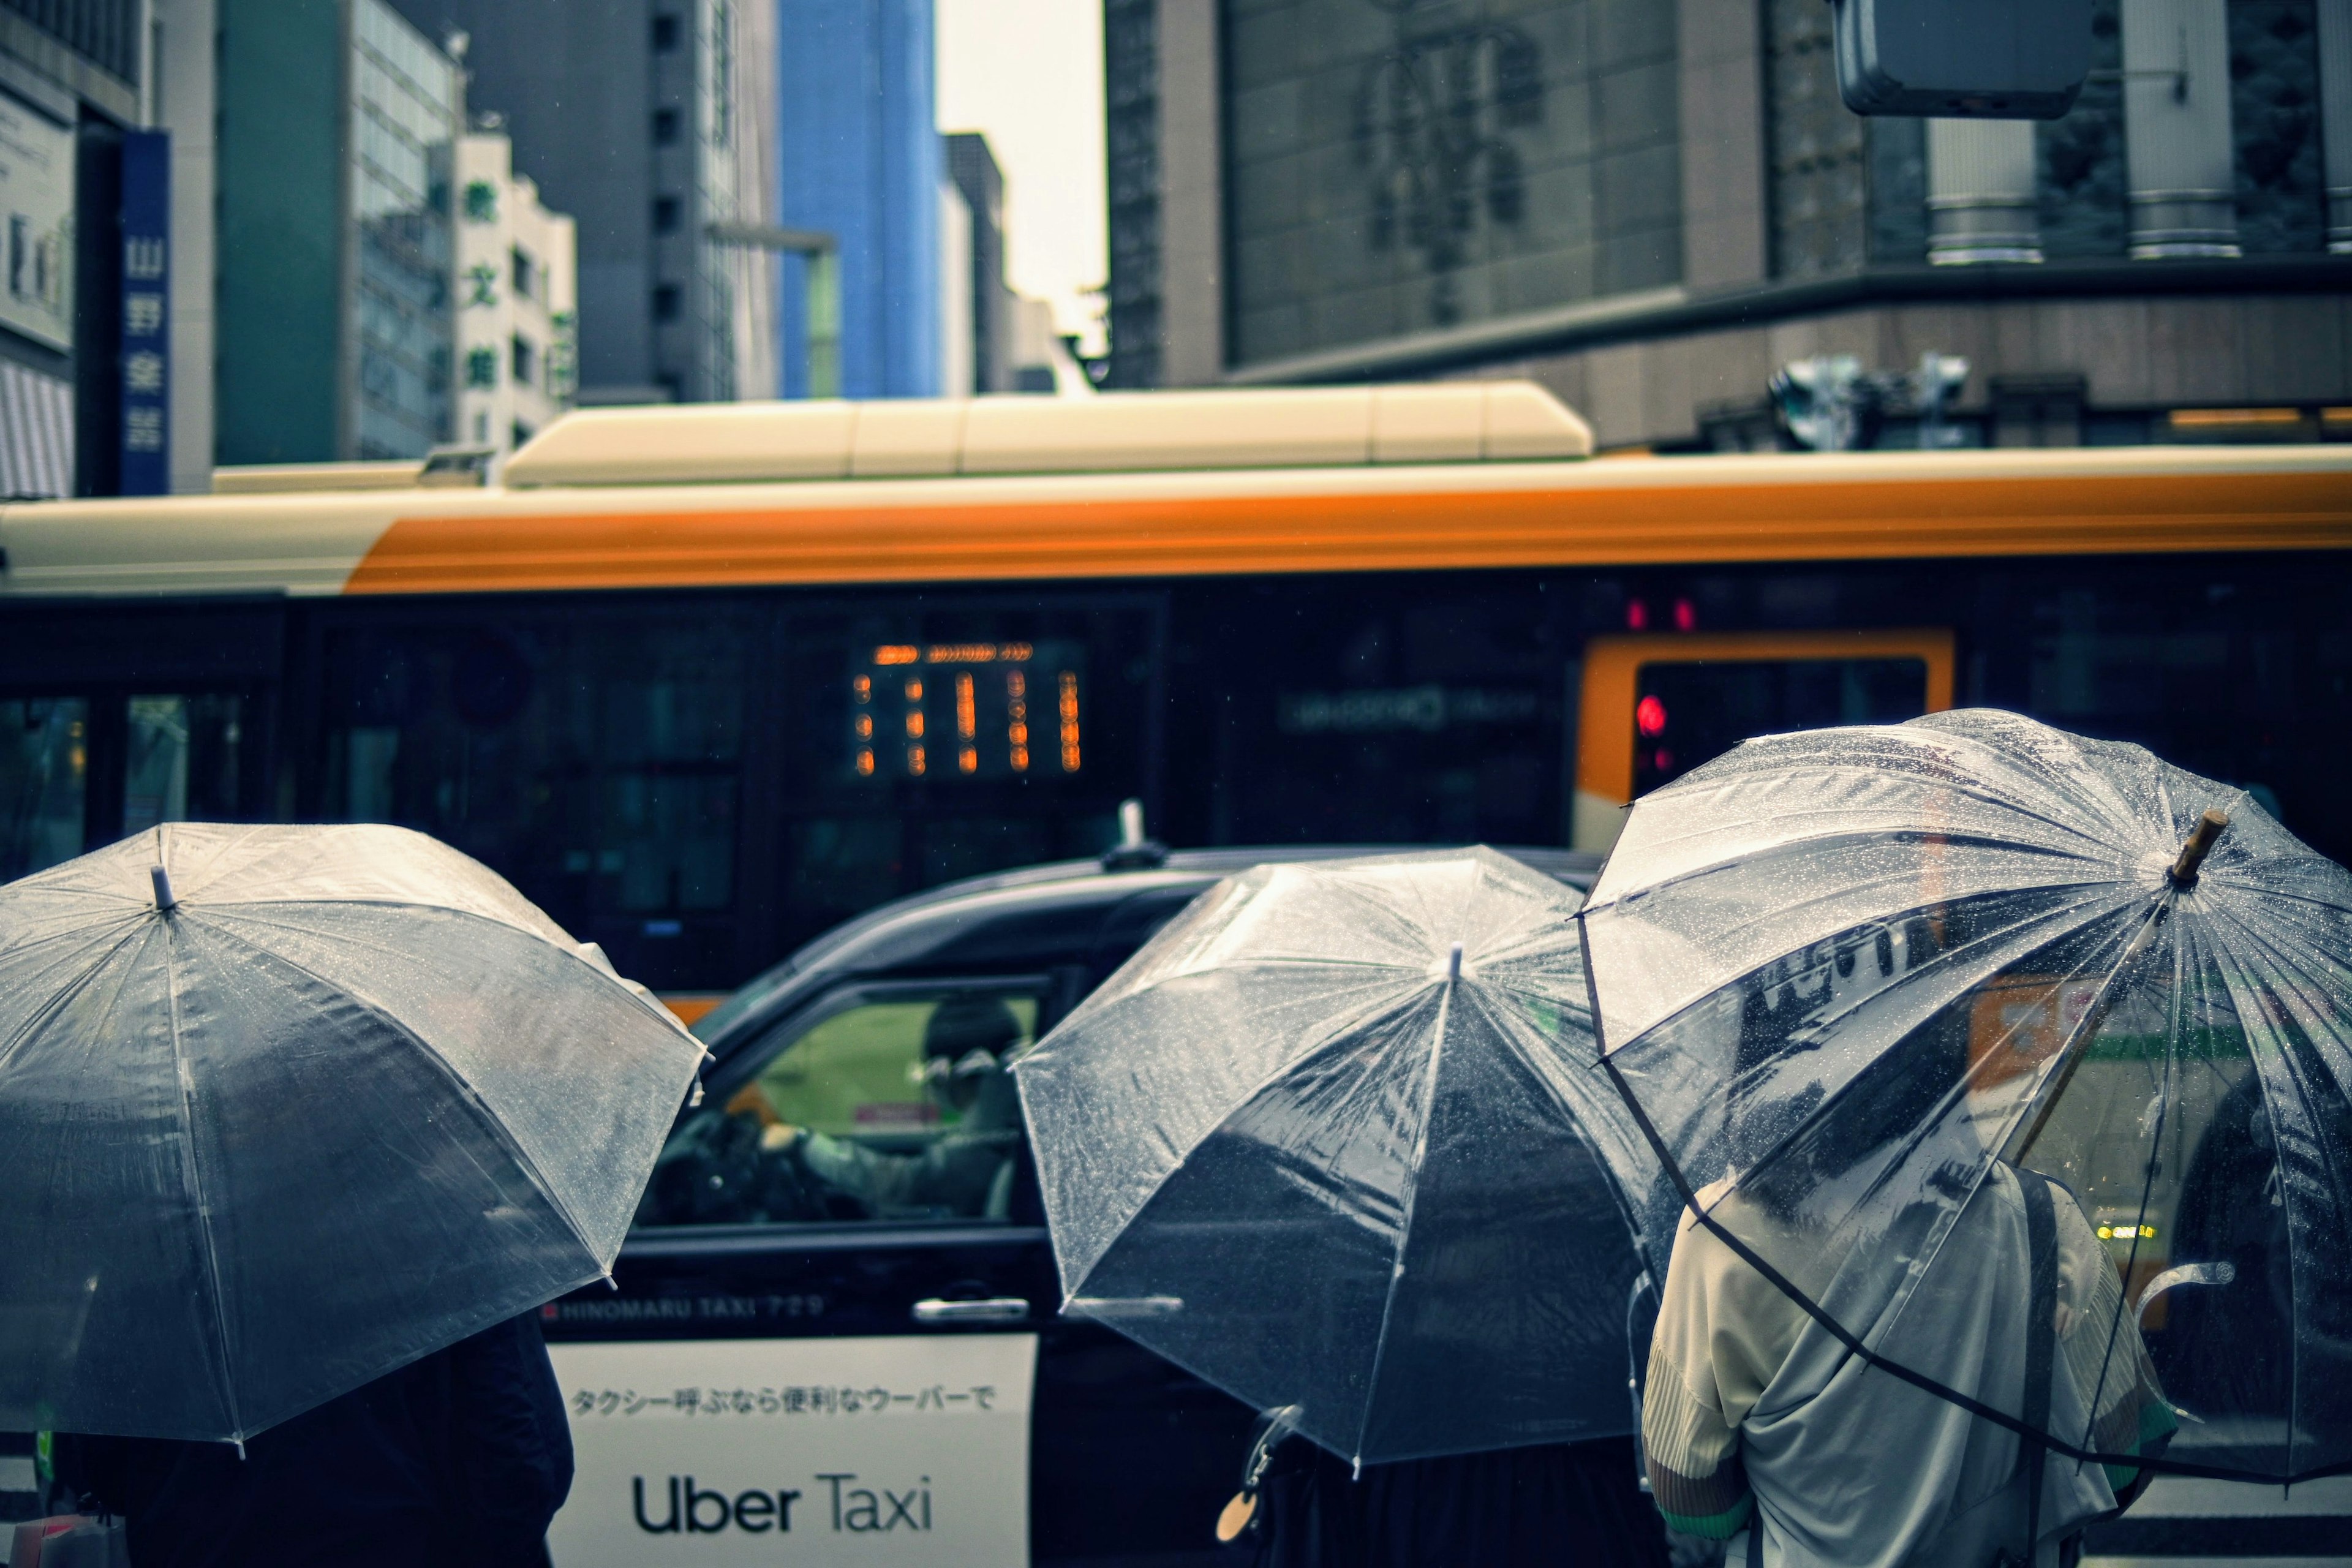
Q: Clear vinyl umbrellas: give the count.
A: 3